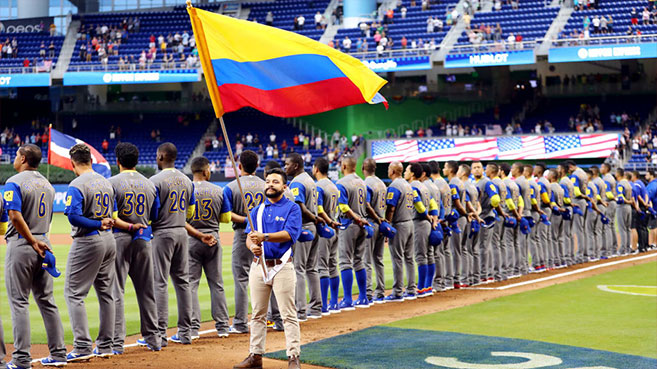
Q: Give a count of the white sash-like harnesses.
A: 1